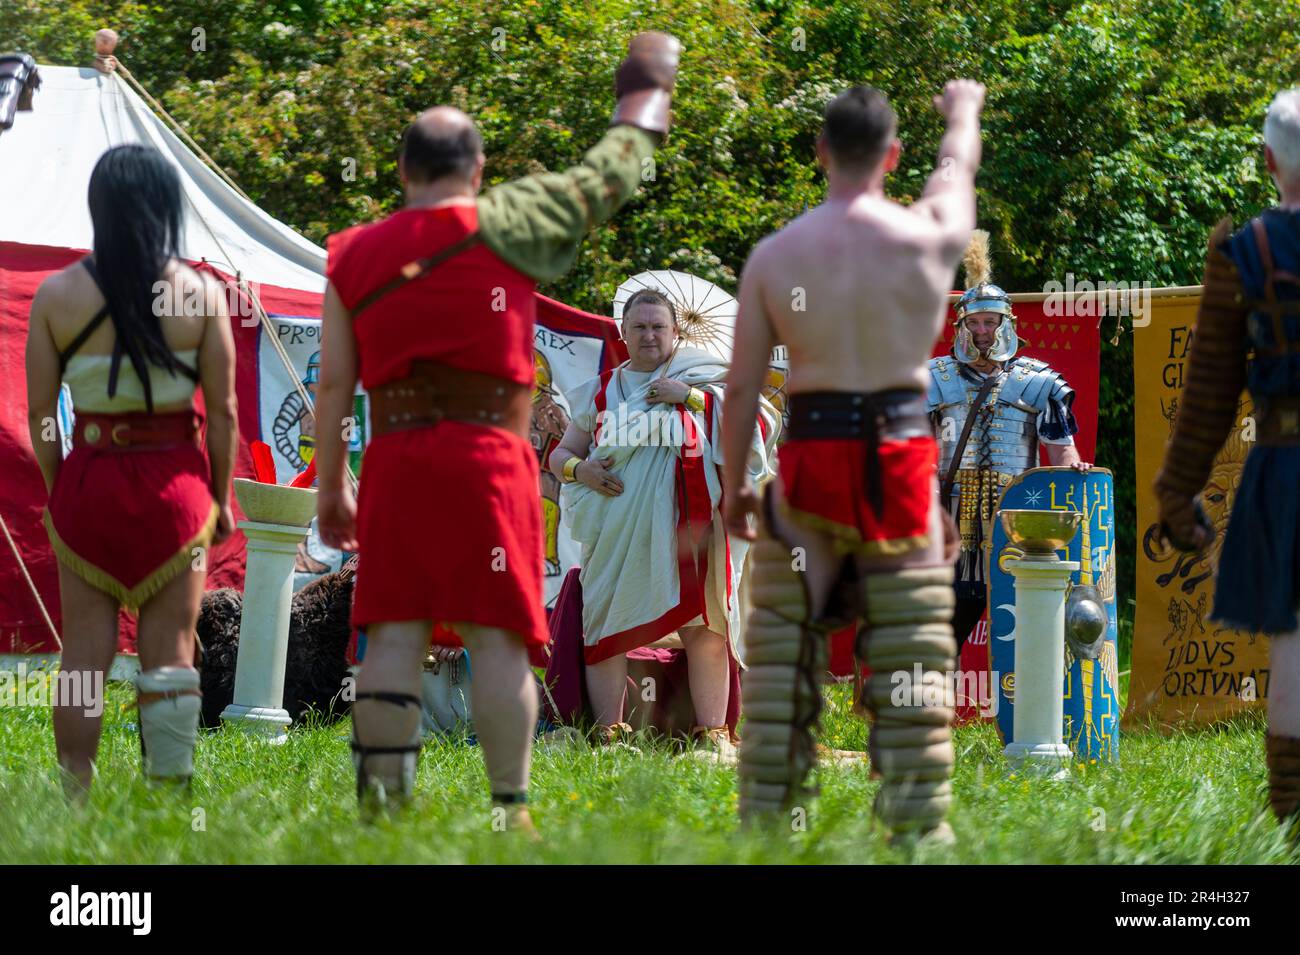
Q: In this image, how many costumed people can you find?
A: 6